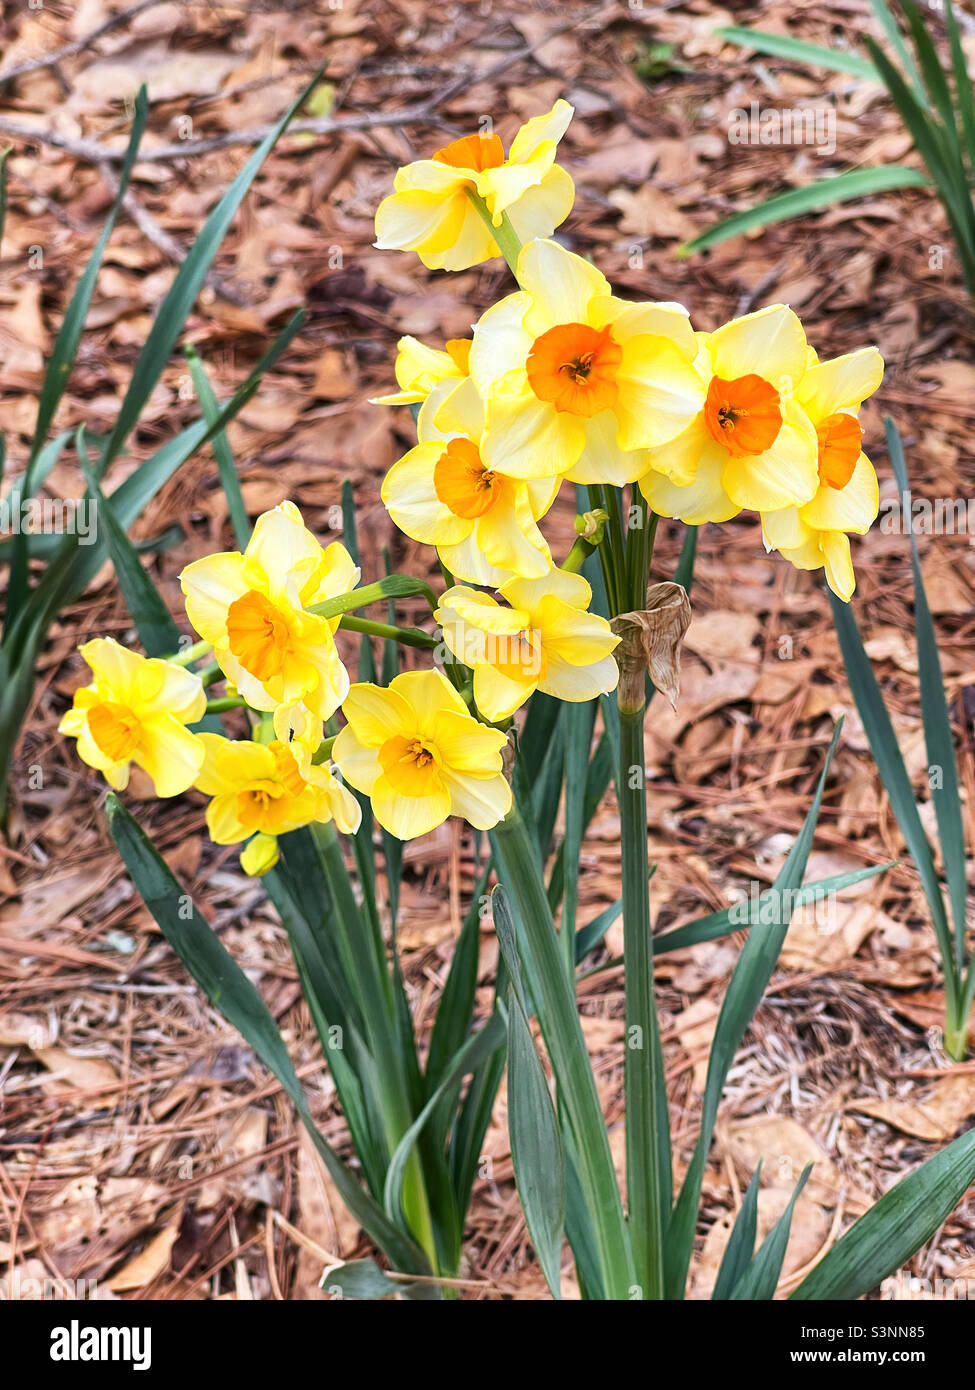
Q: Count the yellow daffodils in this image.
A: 12